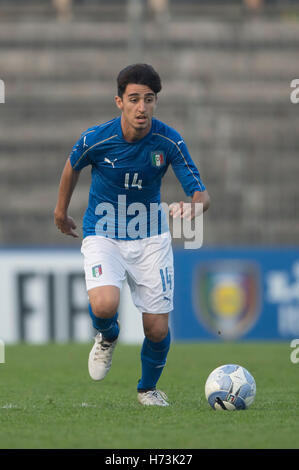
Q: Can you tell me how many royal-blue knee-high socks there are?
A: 2